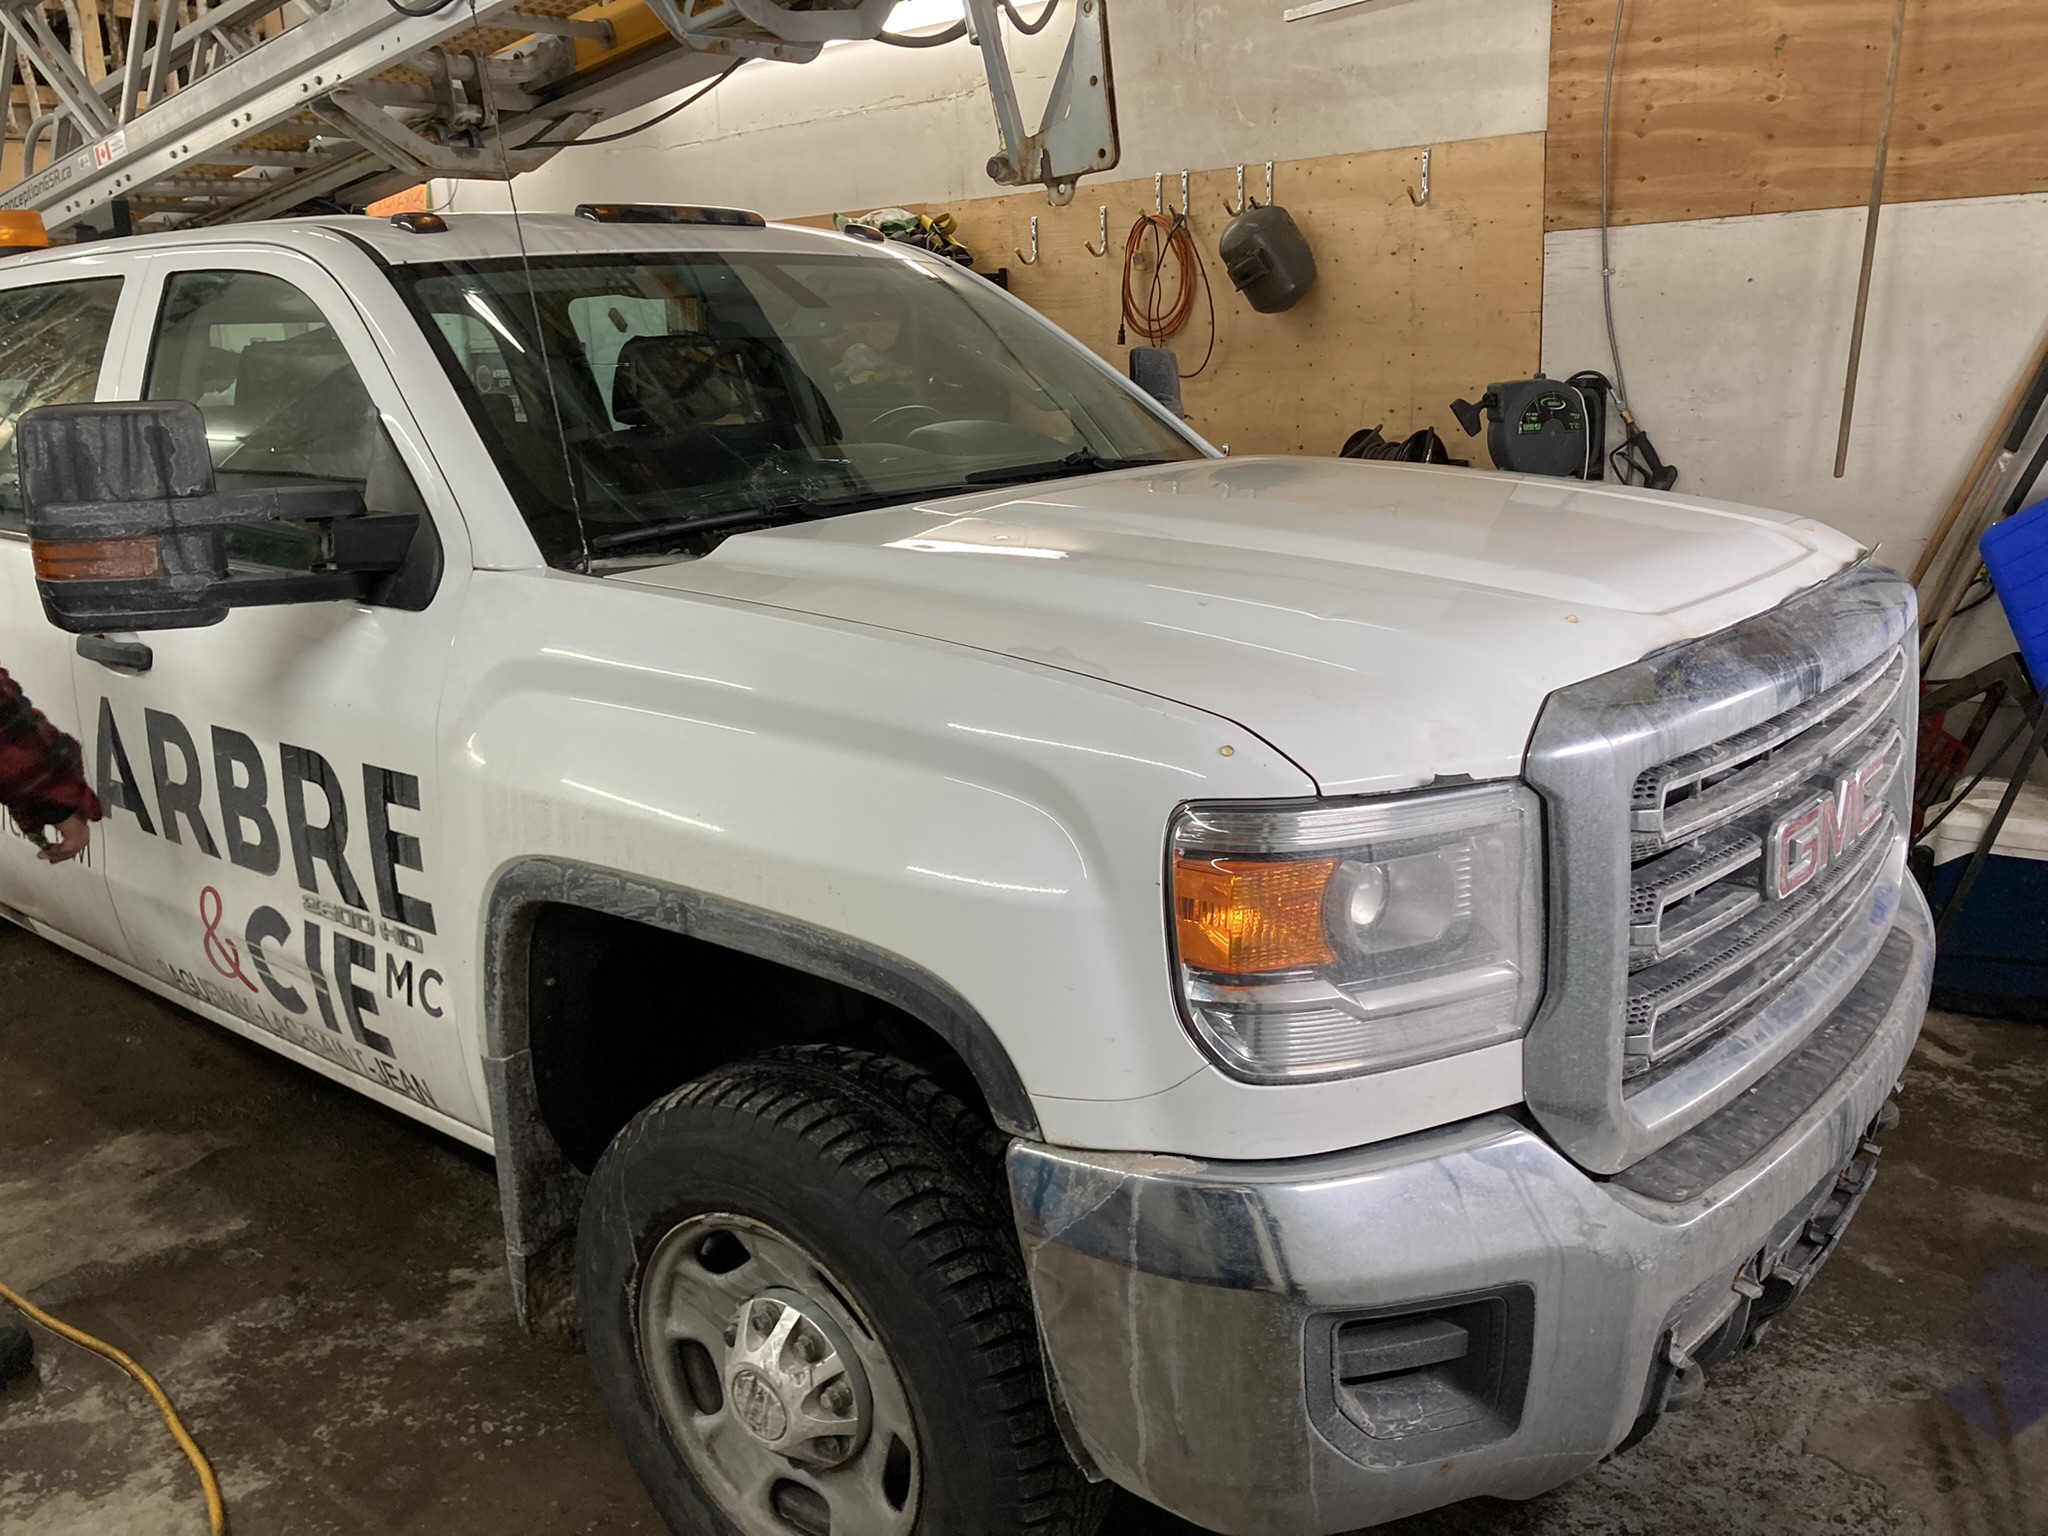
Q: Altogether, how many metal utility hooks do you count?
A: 7